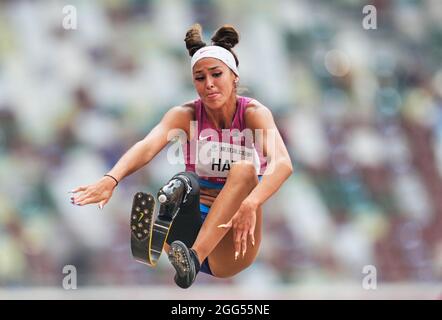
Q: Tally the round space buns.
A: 2